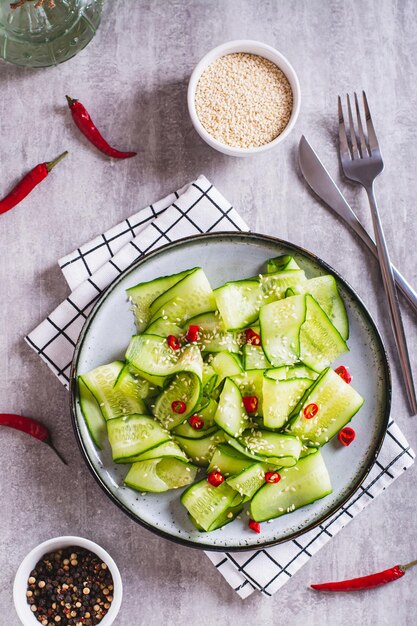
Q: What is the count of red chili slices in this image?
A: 12